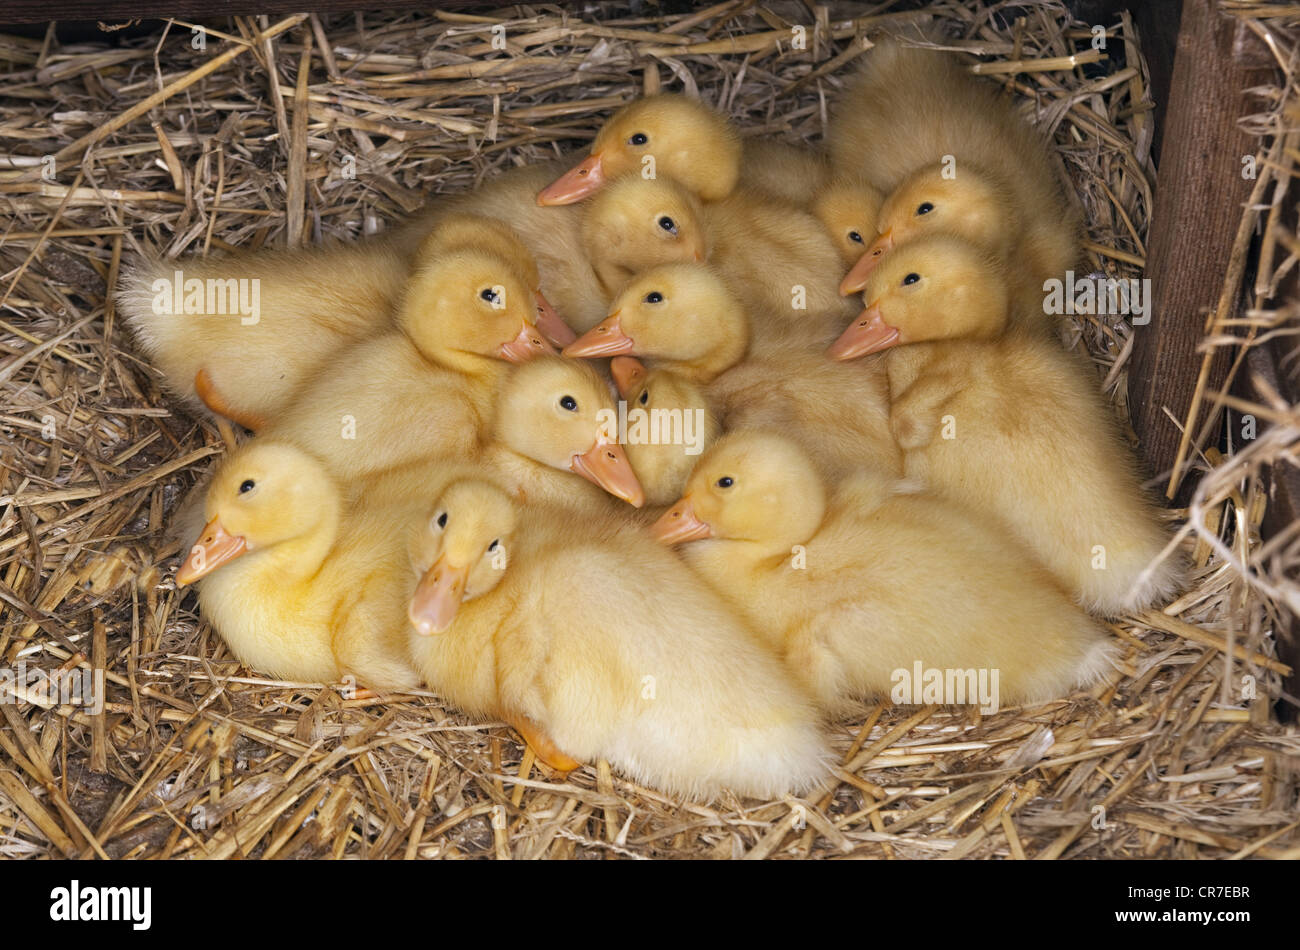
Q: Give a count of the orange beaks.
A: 11